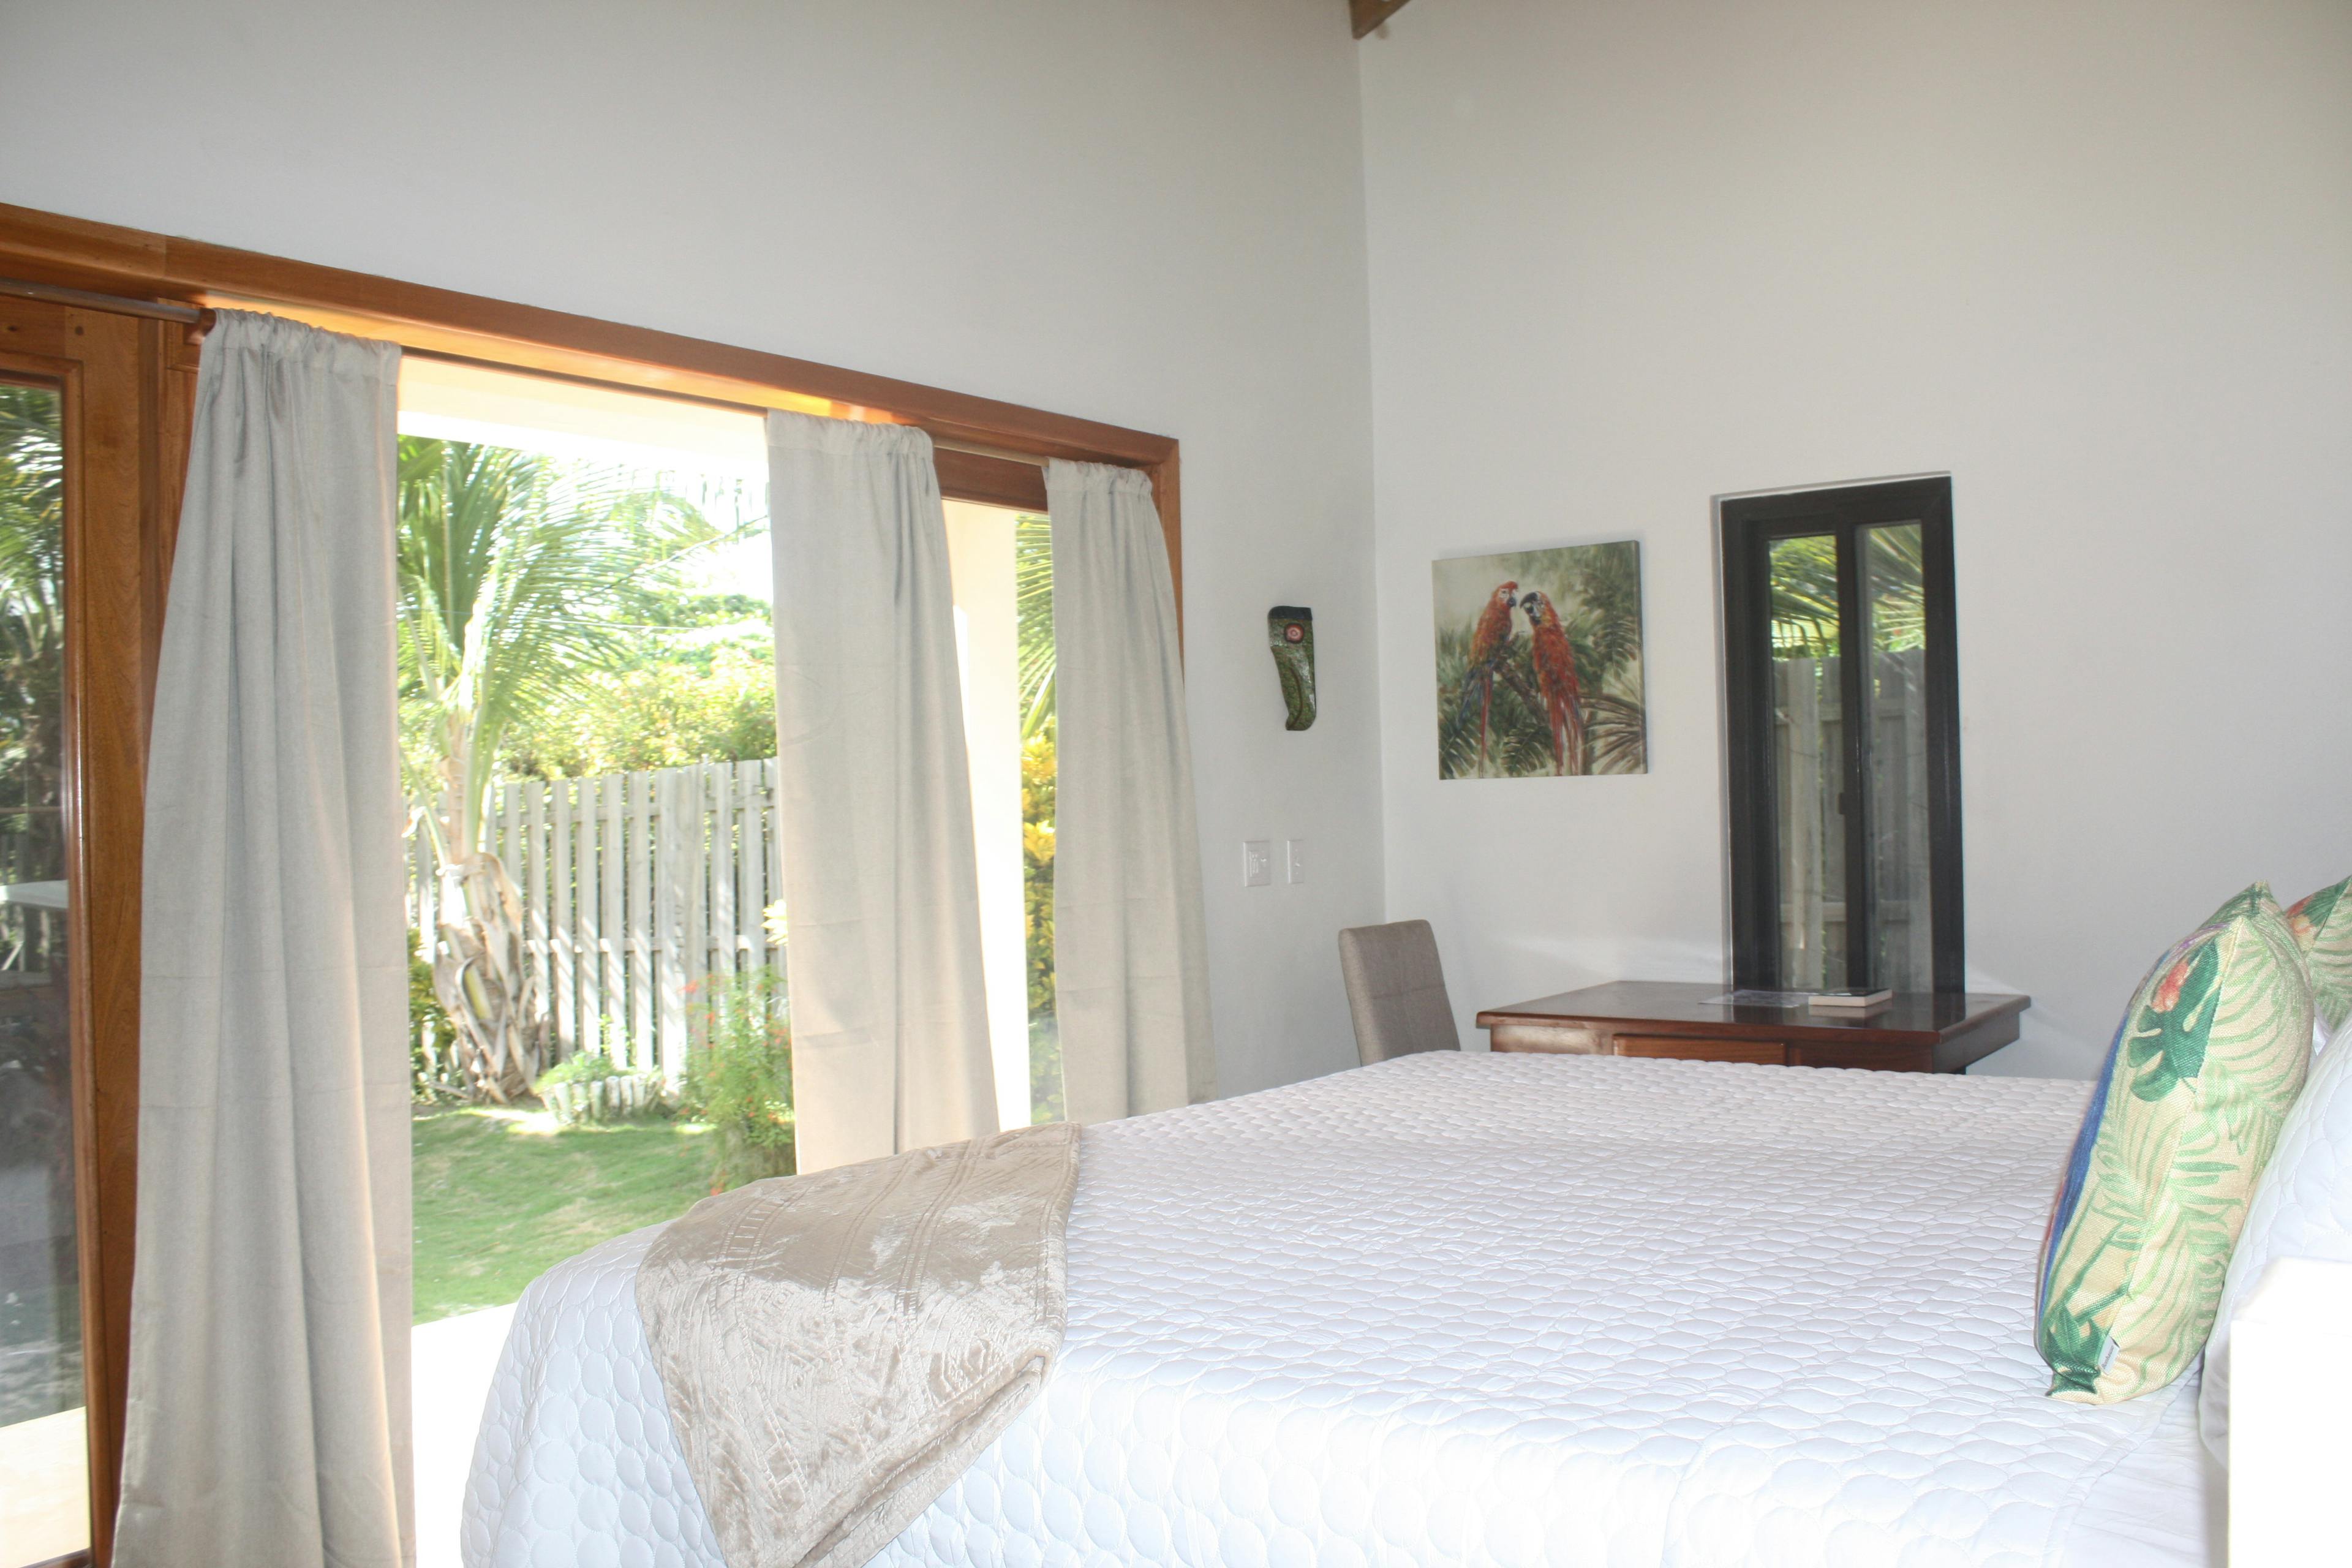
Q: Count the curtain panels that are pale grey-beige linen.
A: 3